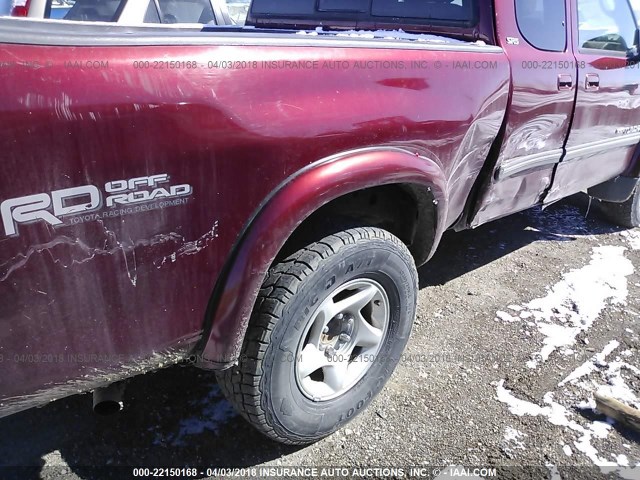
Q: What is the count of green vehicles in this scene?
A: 0